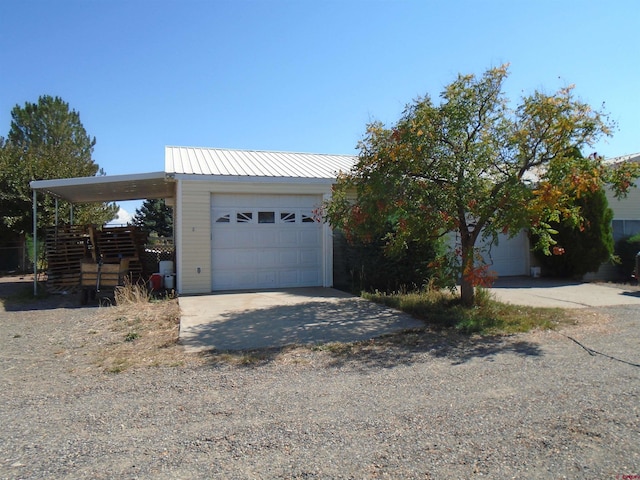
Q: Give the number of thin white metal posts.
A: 3